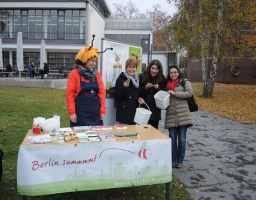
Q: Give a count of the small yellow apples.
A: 0